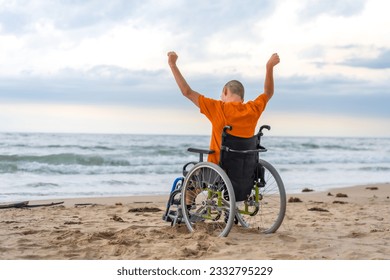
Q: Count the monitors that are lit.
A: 0